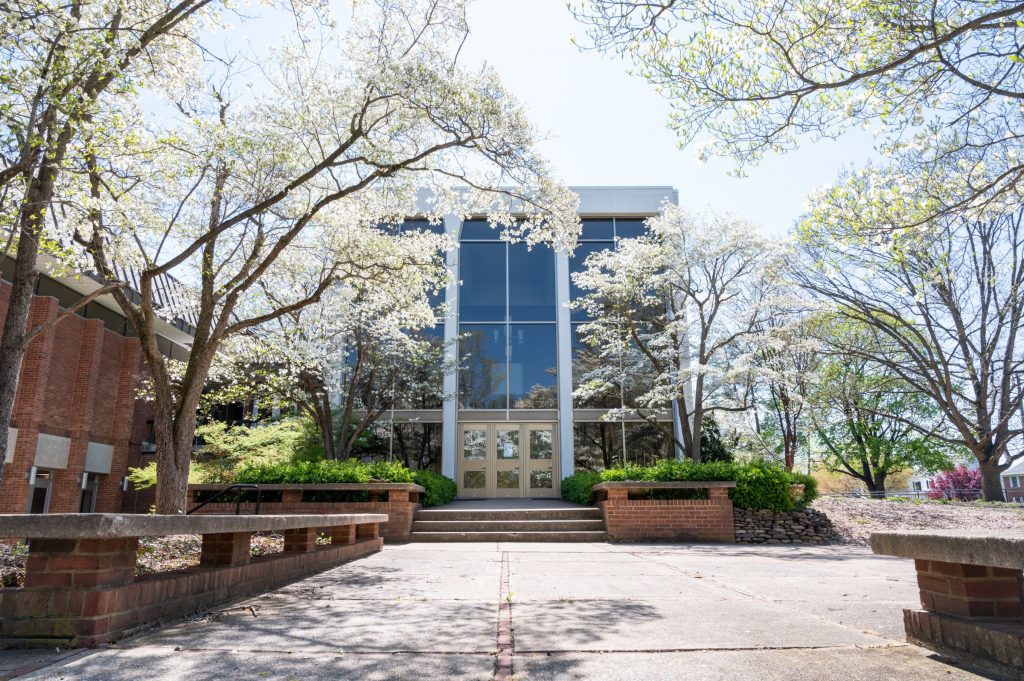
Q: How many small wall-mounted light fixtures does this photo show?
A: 3